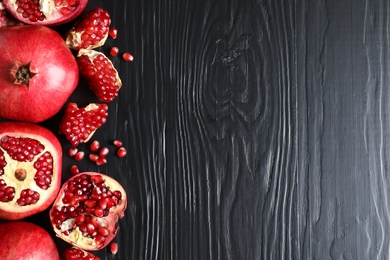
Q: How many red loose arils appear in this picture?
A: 13